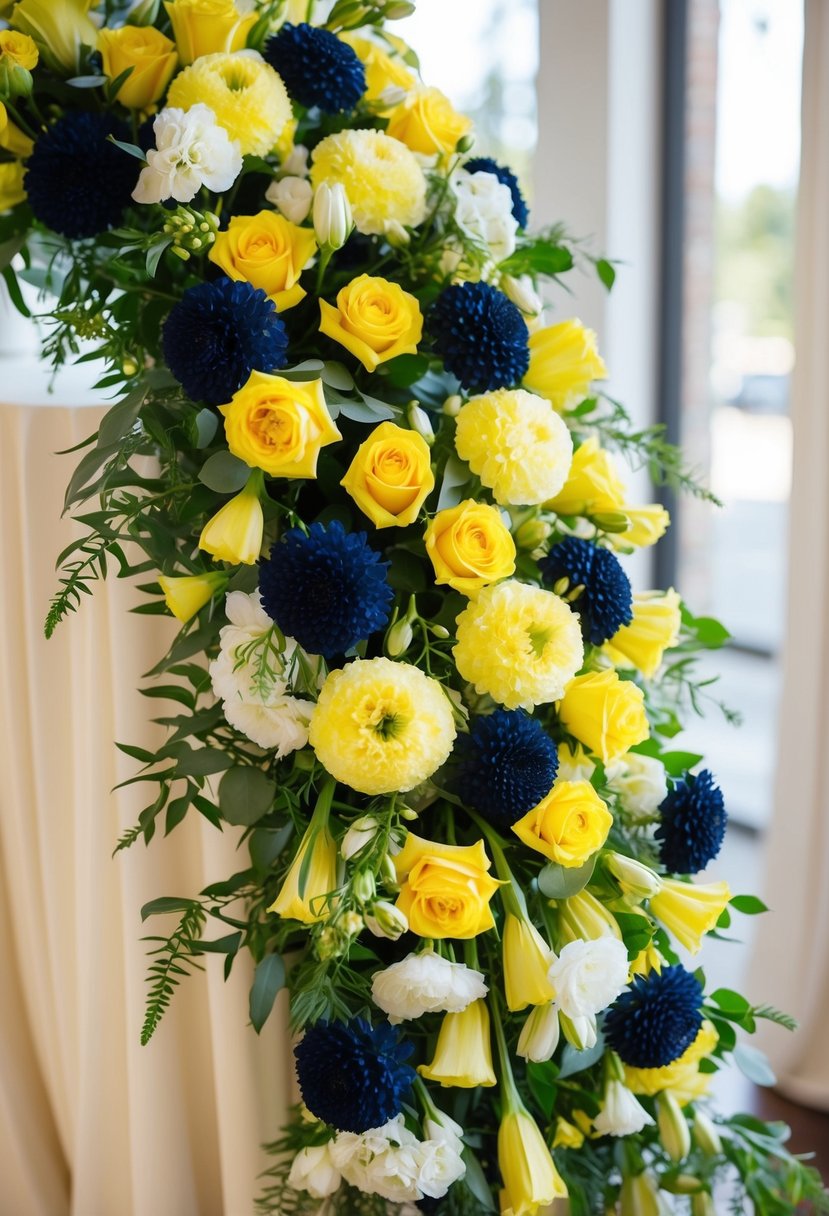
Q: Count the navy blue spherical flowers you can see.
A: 11